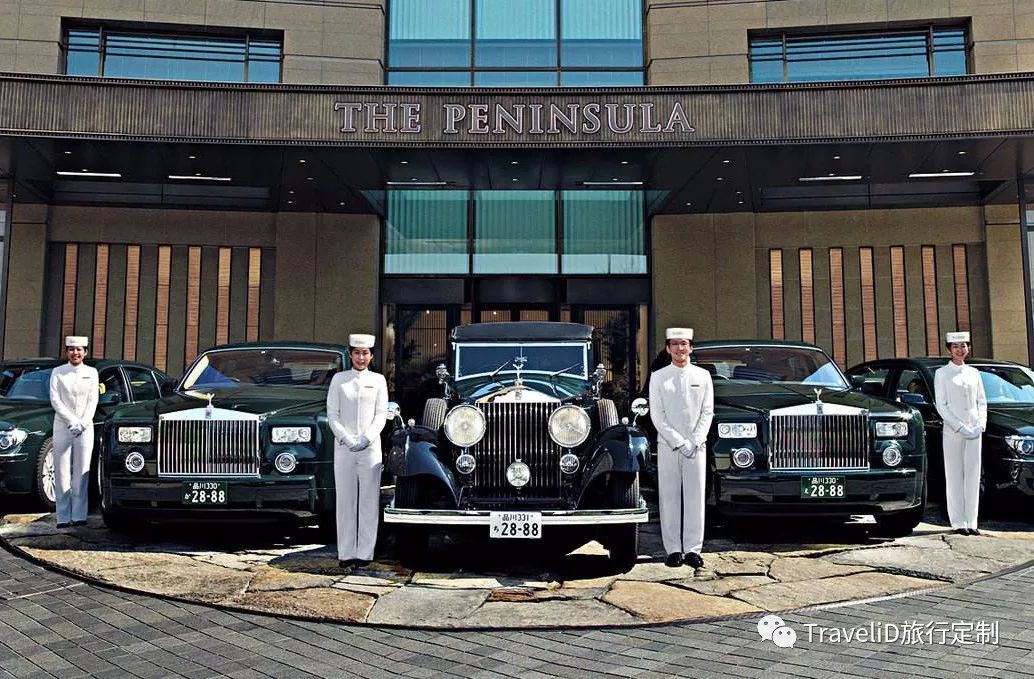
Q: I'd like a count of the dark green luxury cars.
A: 5